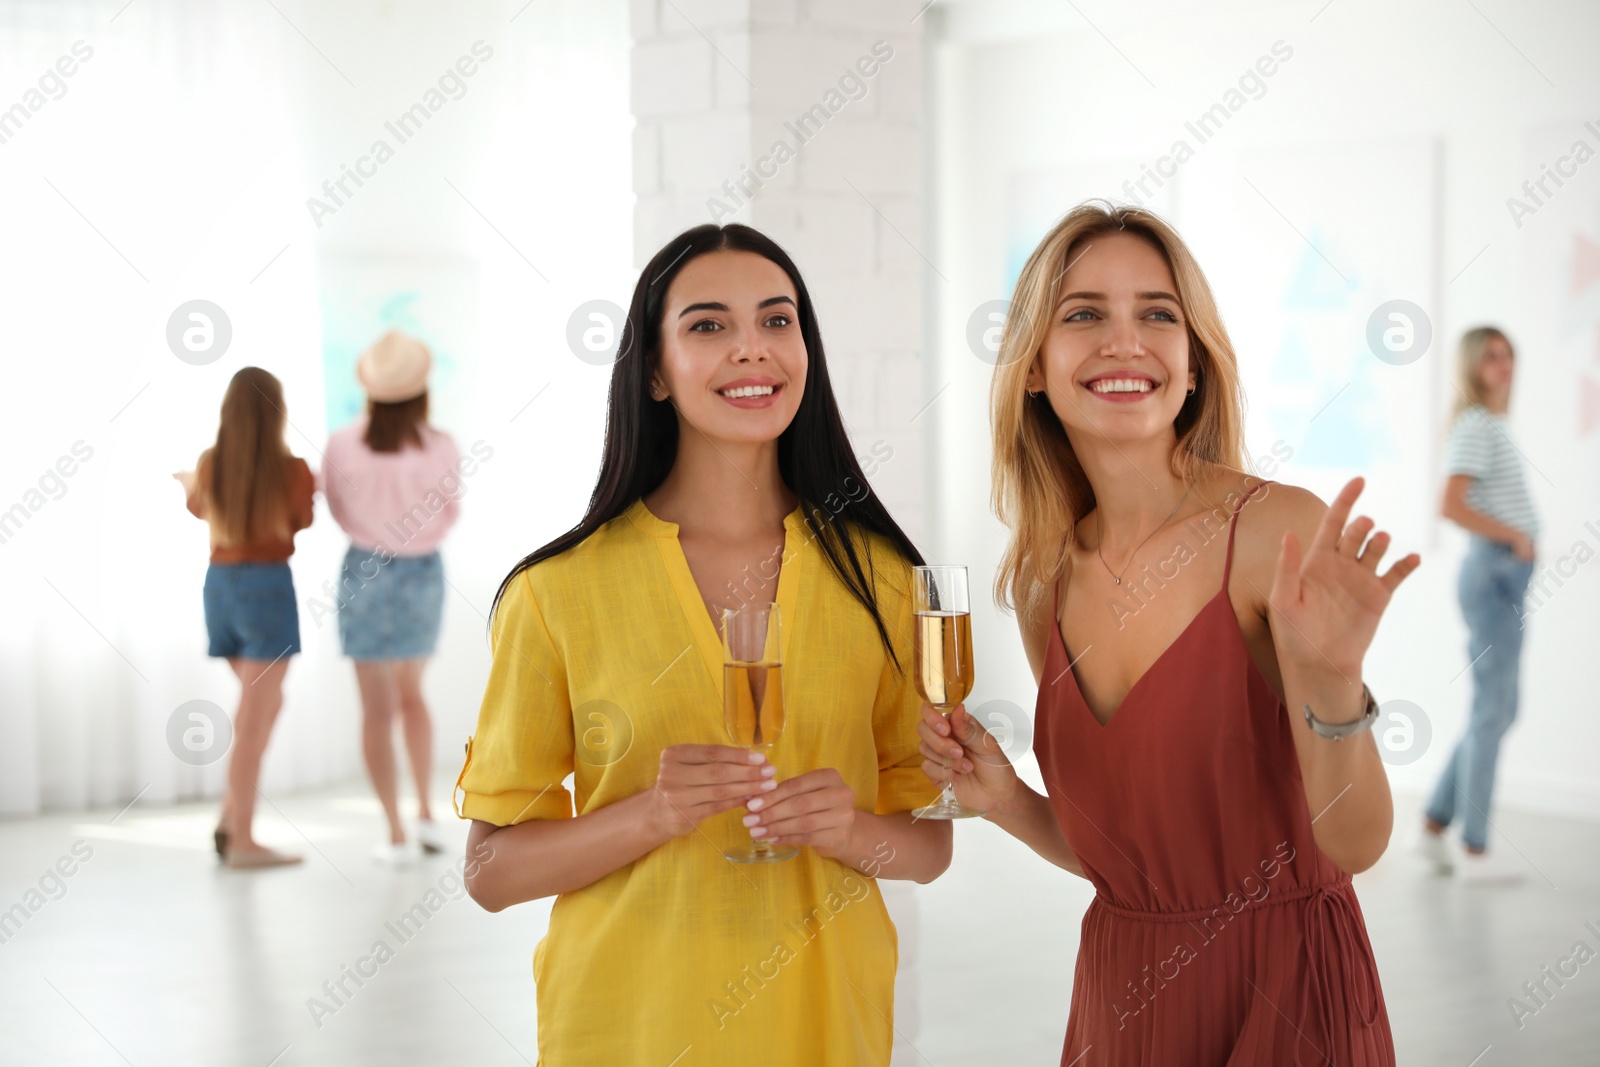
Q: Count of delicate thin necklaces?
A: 1